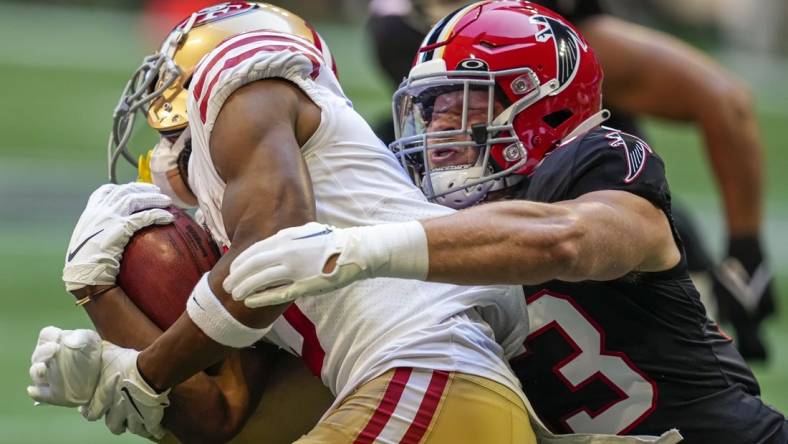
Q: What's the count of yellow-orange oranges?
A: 0